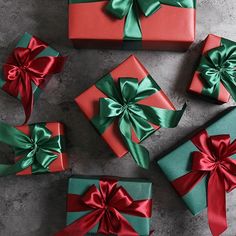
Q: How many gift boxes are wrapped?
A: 7